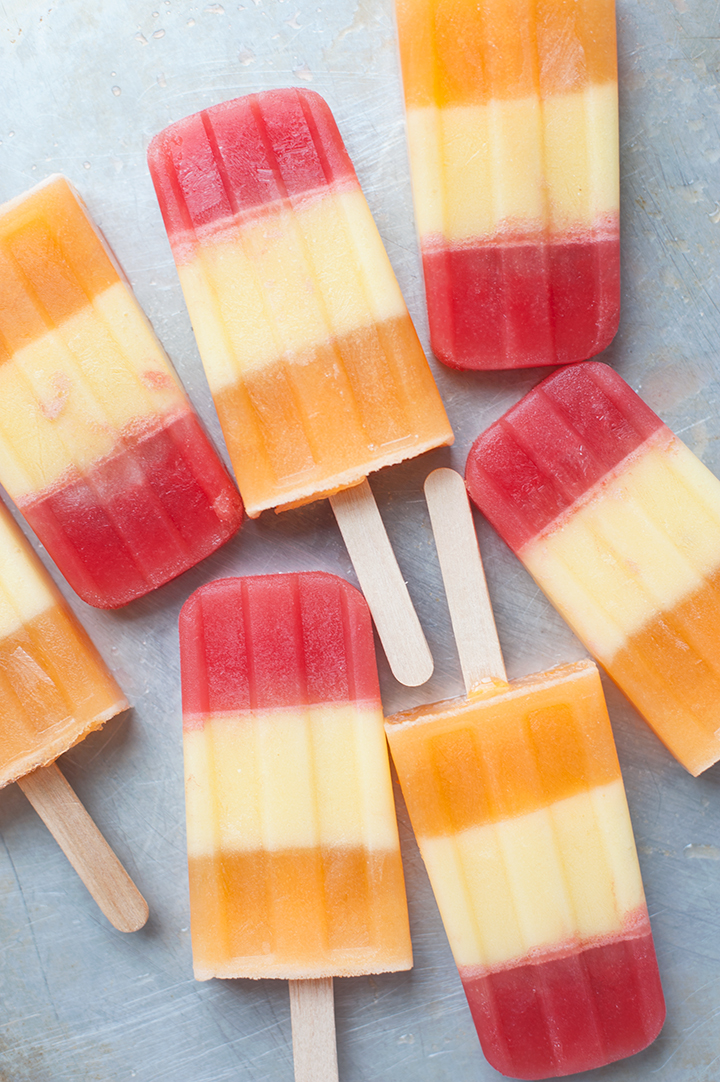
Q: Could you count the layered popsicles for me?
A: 7